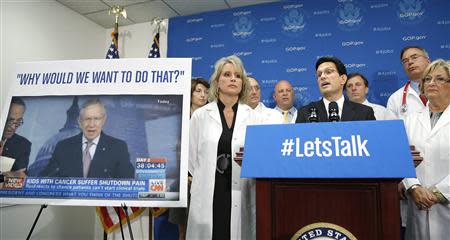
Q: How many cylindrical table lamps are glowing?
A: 0